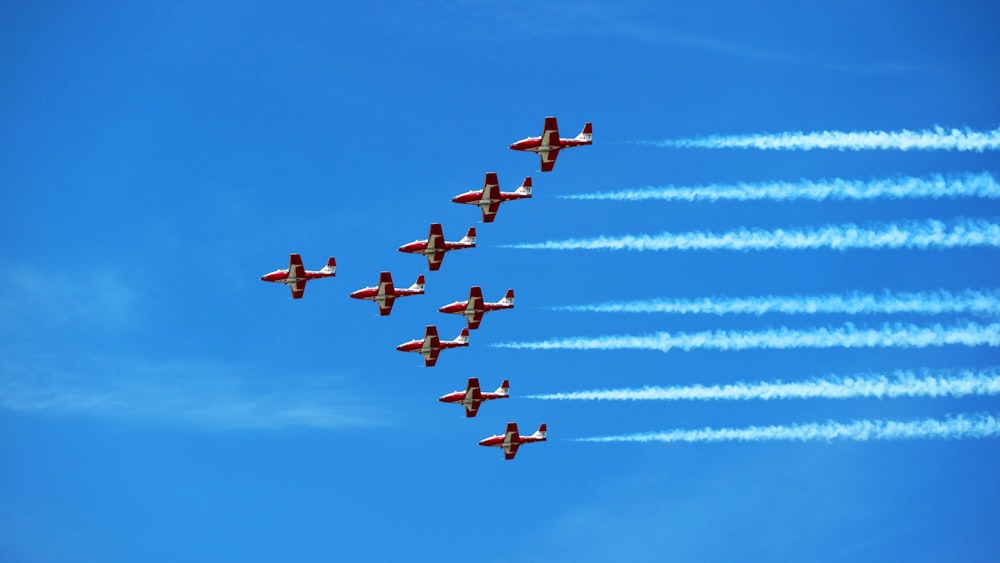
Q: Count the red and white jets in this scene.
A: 9